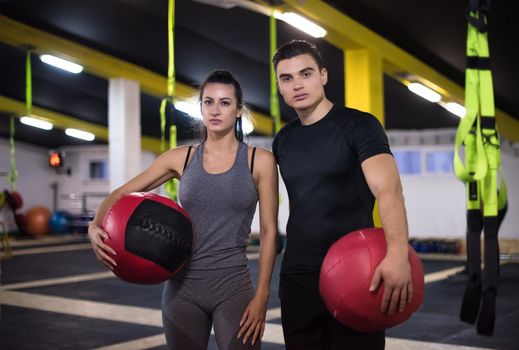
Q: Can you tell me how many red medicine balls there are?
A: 2